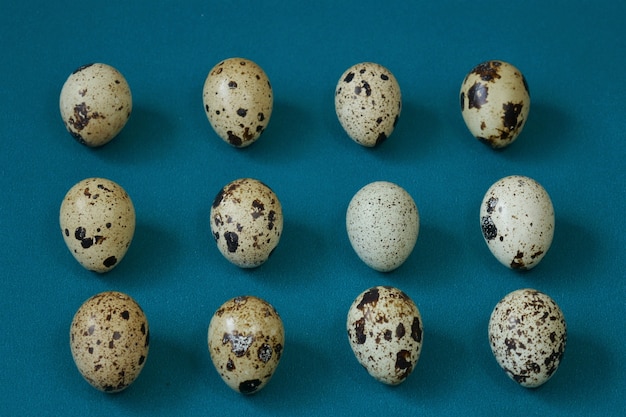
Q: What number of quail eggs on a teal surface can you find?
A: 12